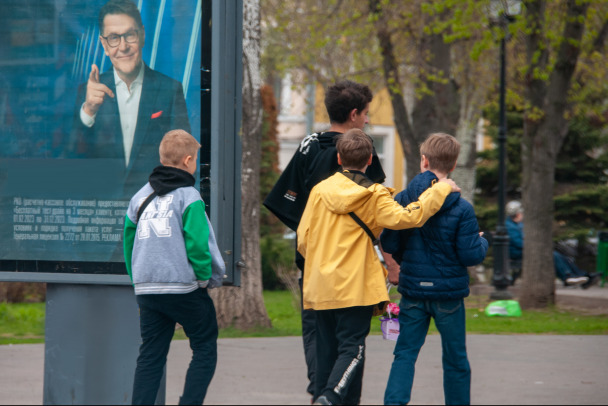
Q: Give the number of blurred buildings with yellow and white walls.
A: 1